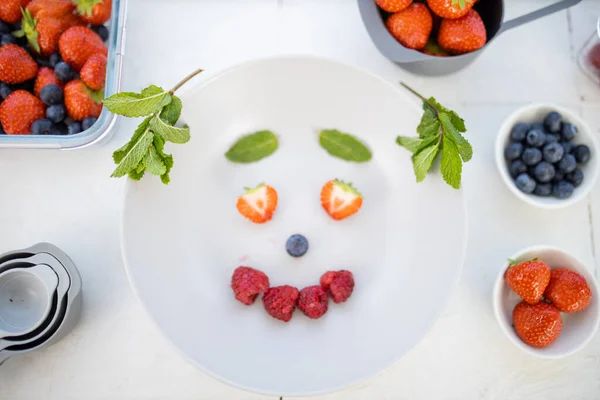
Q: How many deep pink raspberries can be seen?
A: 4